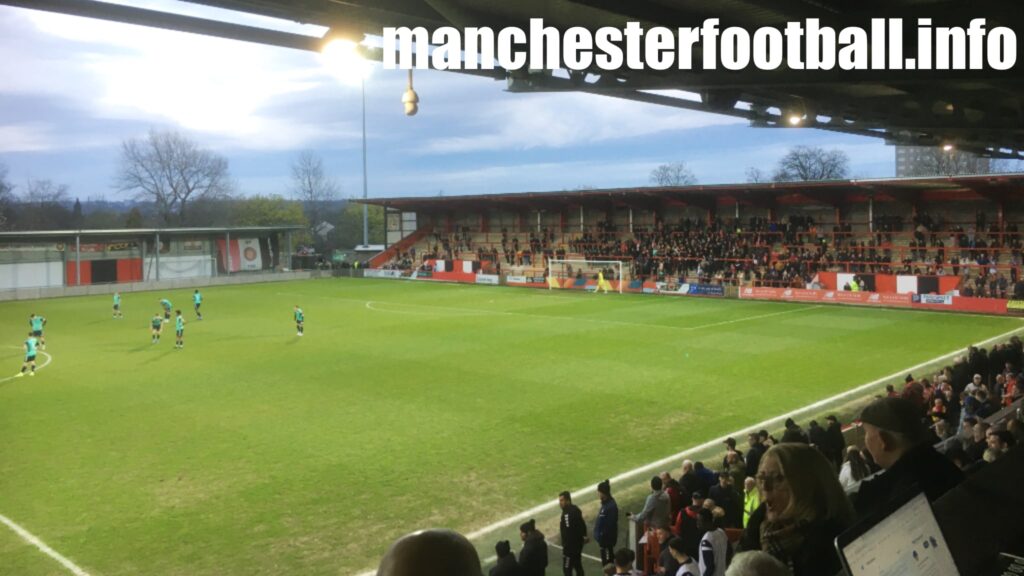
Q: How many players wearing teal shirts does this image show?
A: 8